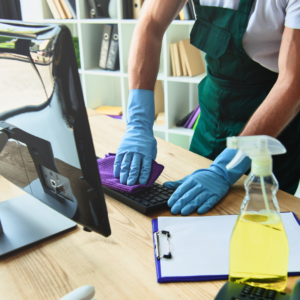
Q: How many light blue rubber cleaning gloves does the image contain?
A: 2